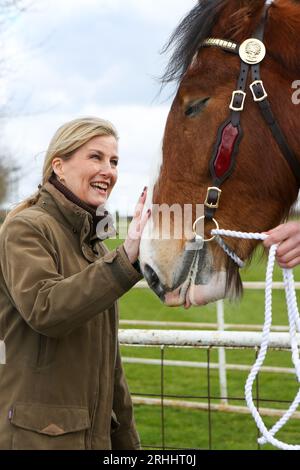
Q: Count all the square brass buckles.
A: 3